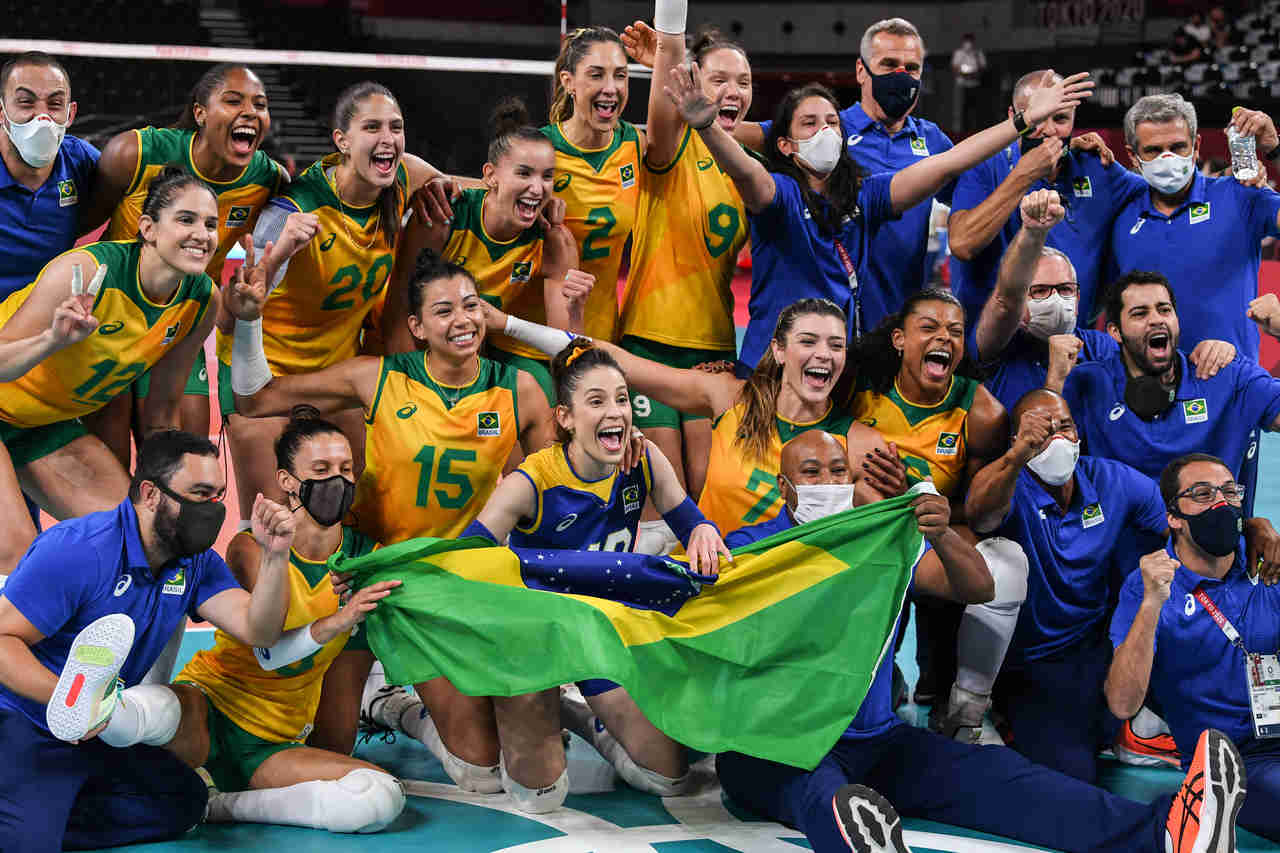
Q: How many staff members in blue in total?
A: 11